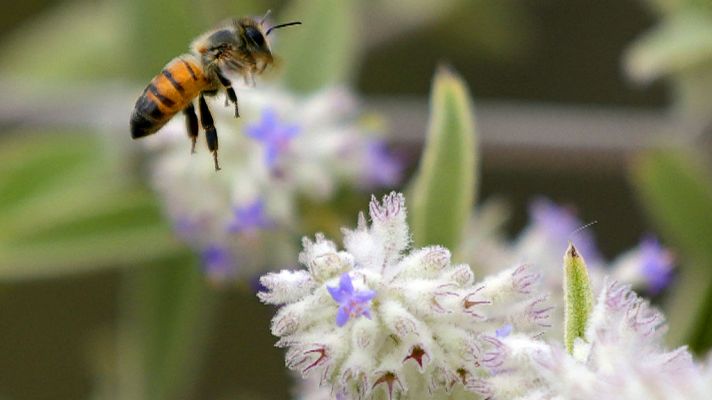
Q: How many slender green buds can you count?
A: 2